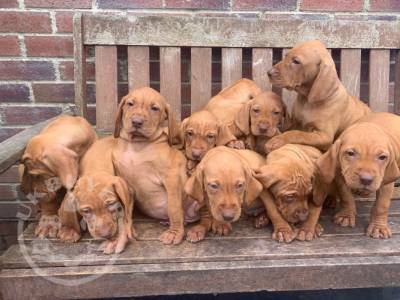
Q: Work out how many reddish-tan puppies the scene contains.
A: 9